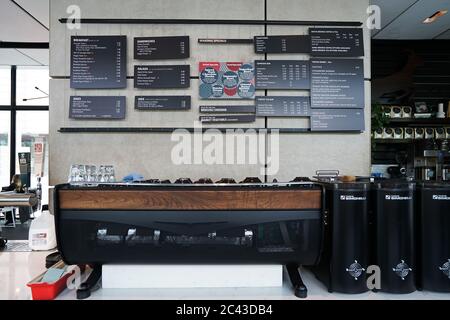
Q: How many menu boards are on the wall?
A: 15